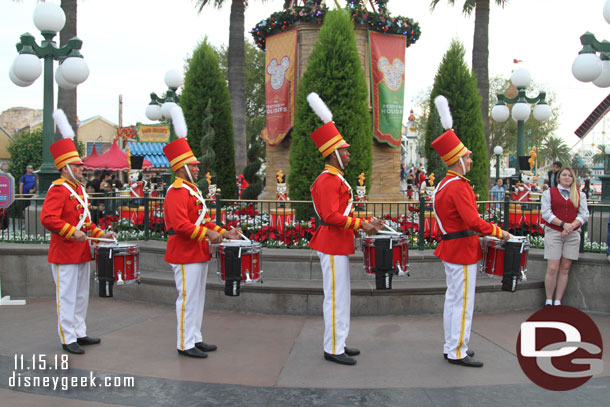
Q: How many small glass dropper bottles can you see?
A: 0